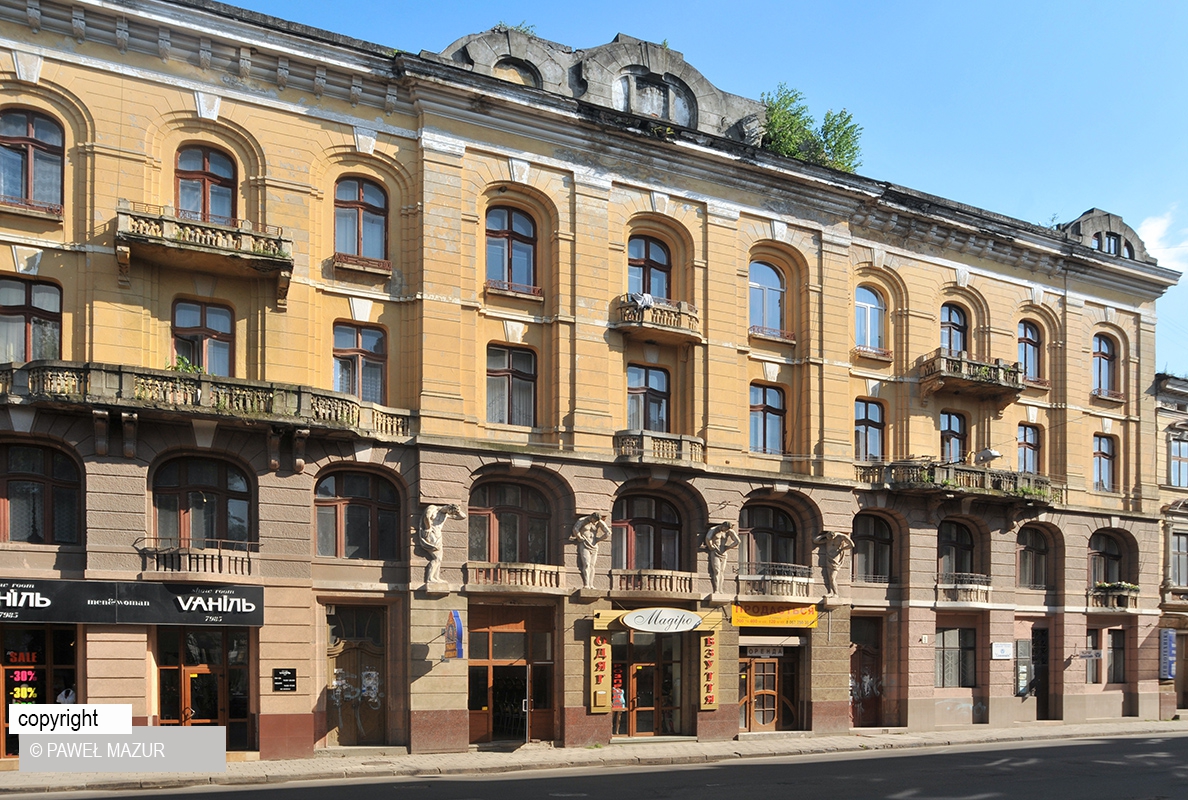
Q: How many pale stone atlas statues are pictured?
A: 4